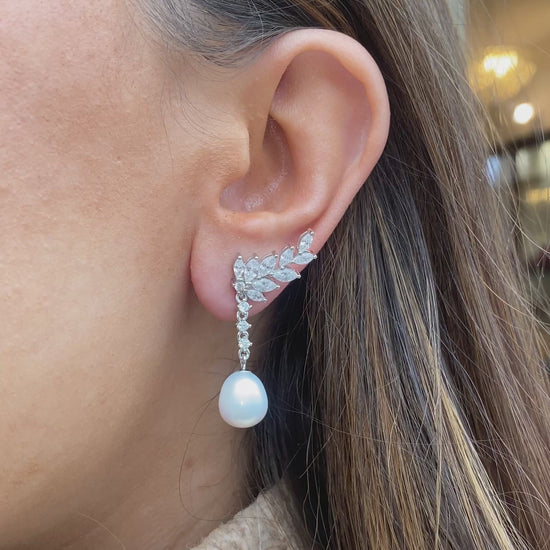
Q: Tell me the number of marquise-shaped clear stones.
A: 9